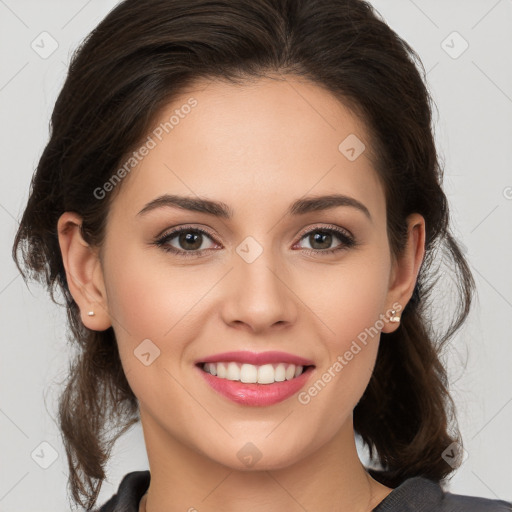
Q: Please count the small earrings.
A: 2